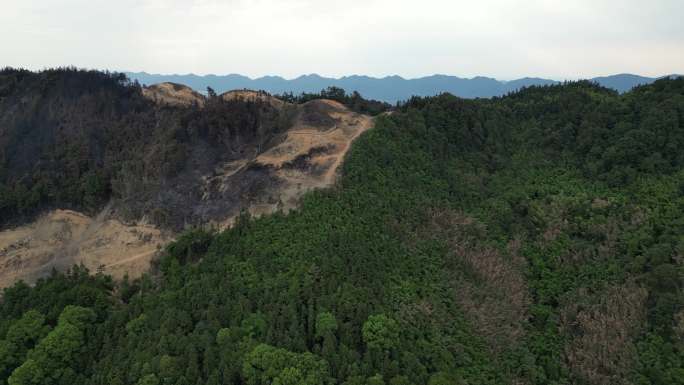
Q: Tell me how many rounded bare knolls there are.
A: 3